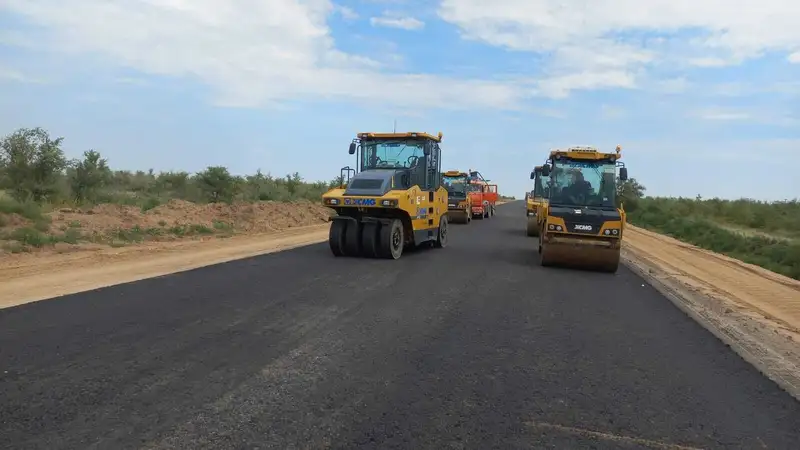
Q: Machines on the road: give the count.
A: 5